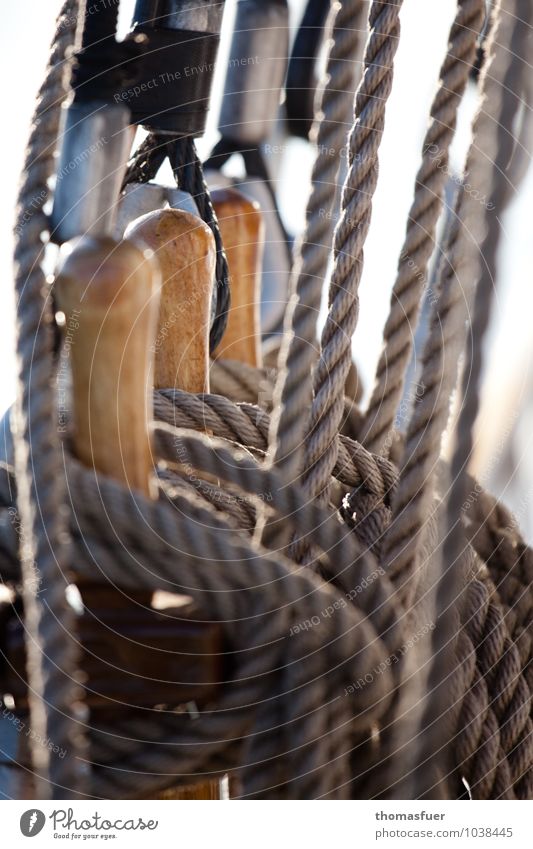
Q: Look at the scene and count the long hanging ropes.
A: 6